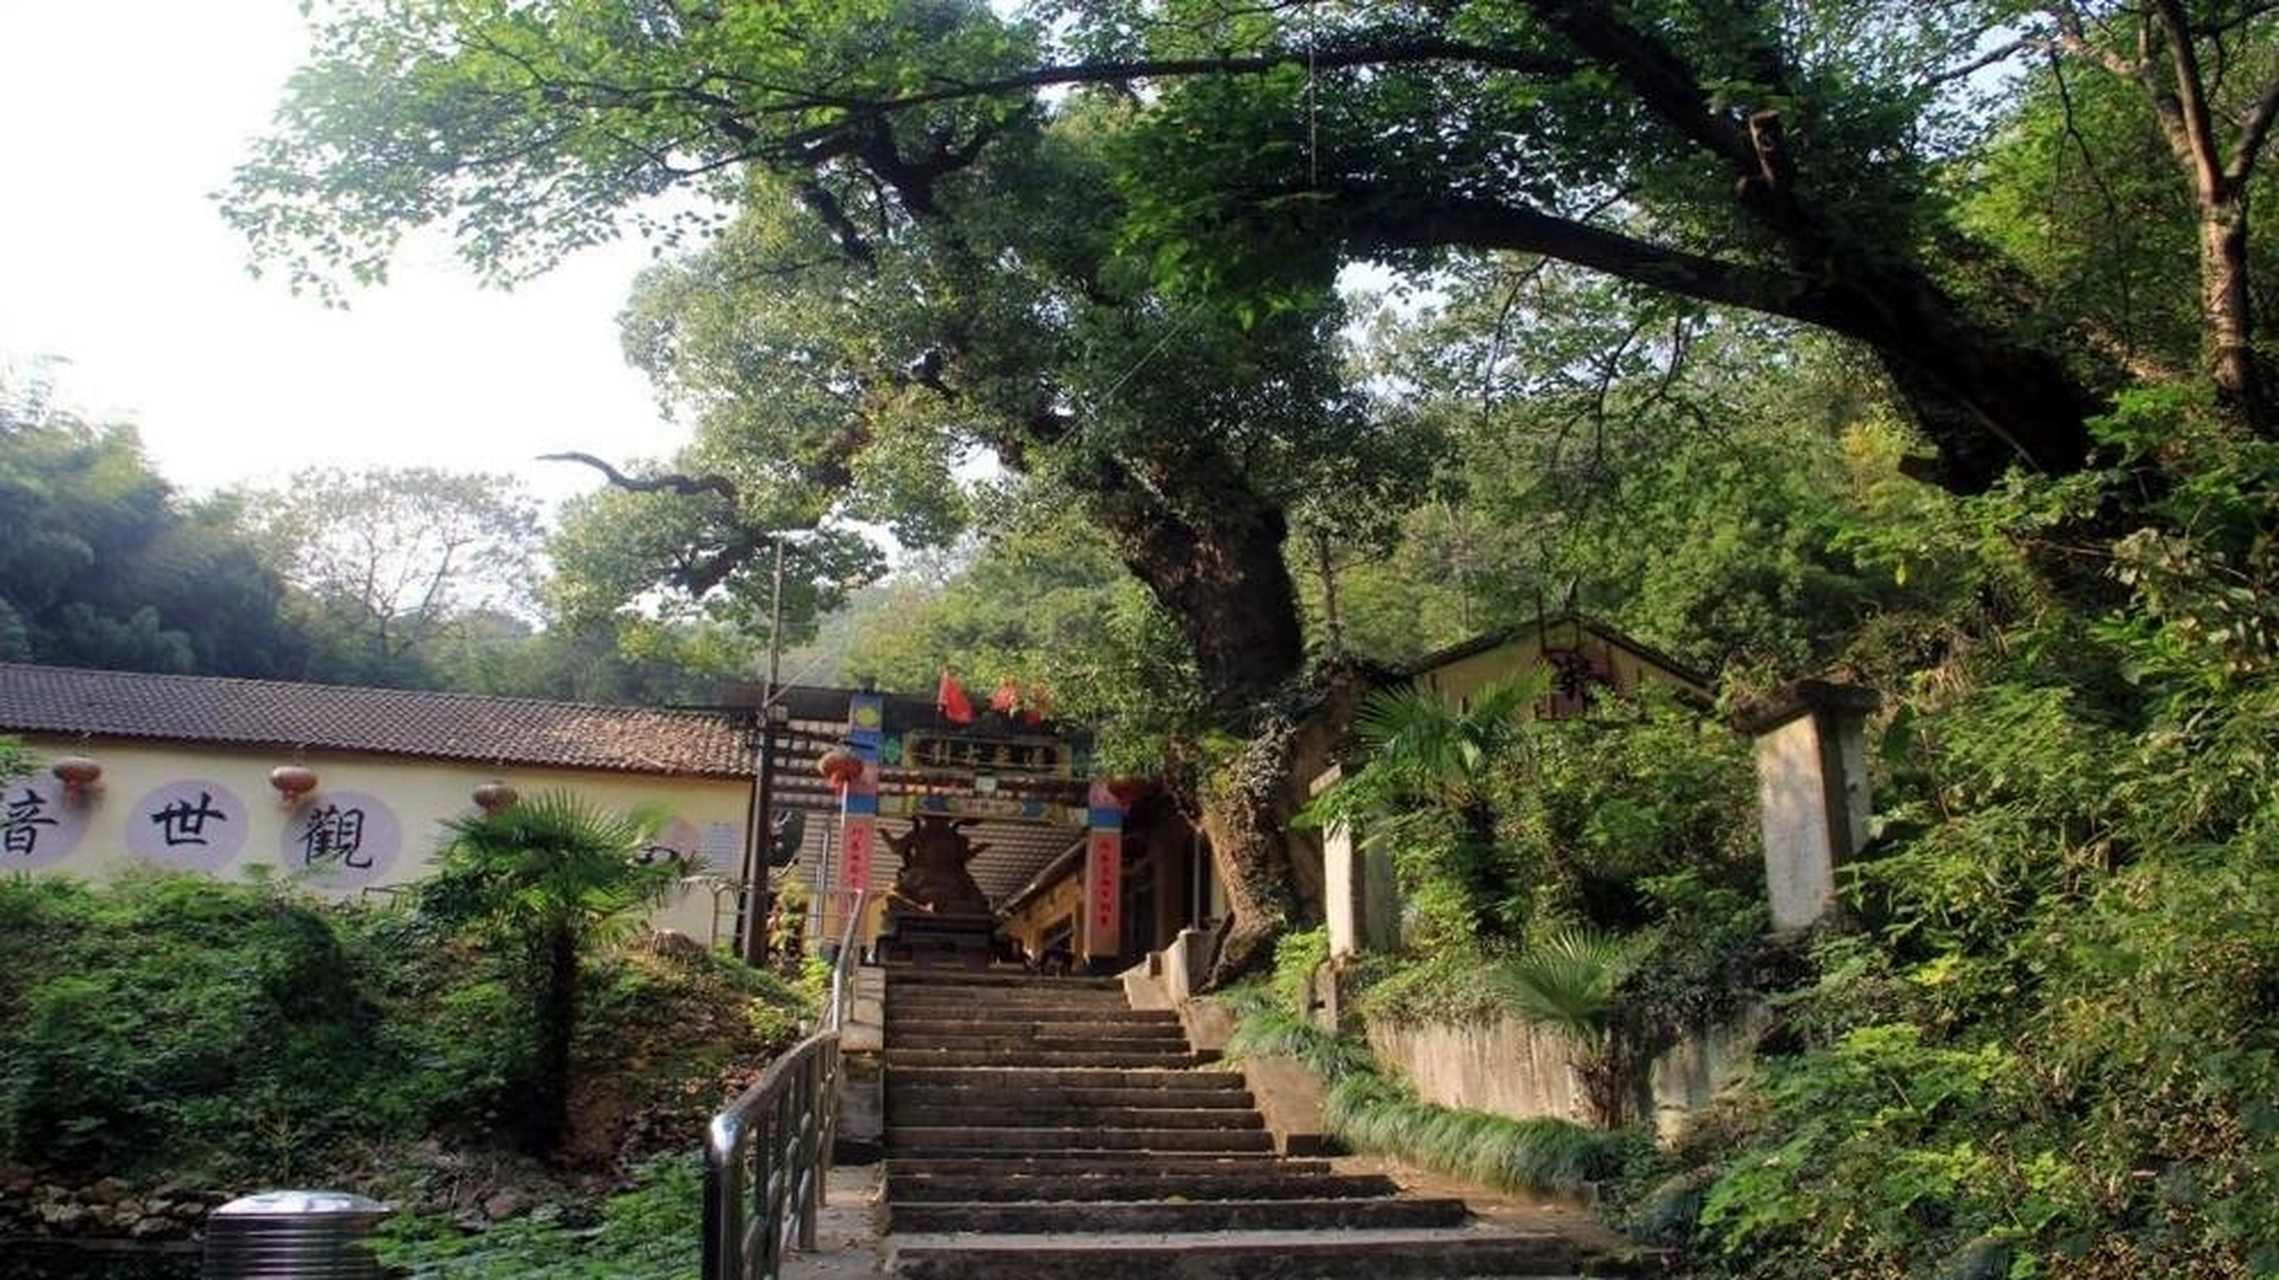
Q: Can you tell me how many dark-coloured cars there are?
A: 0